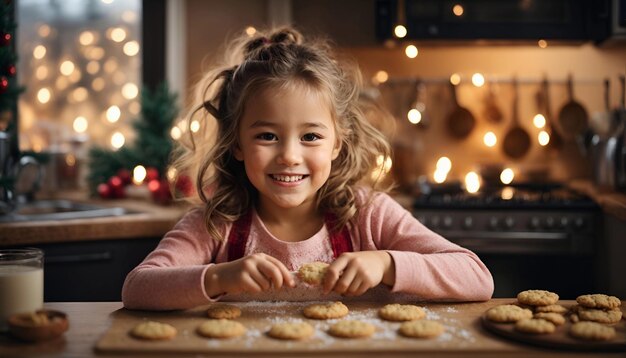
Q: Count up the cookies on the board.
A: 8